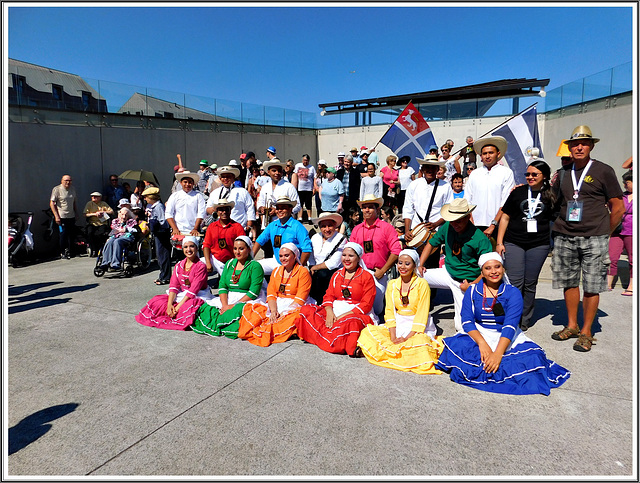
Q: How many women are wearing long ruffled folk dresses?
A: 6